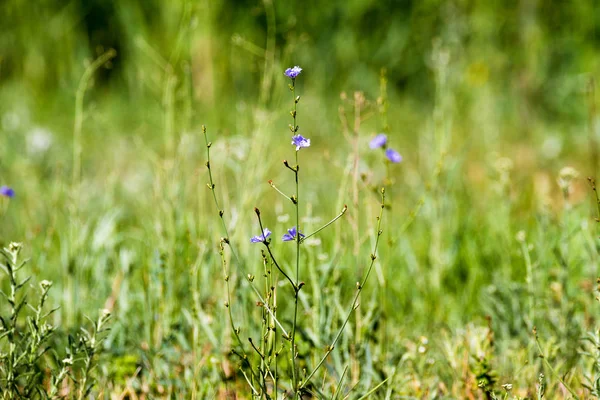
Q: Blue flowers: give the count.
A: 7